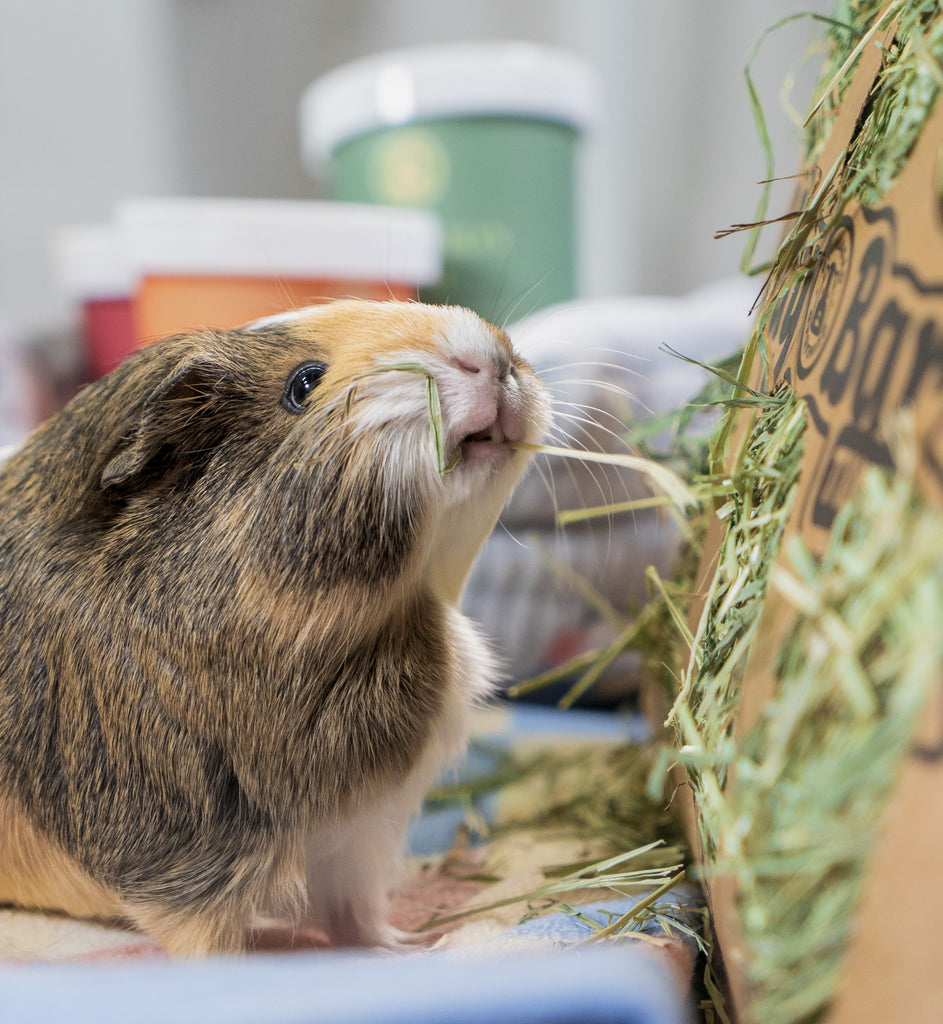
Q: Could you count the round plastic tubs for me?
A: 3